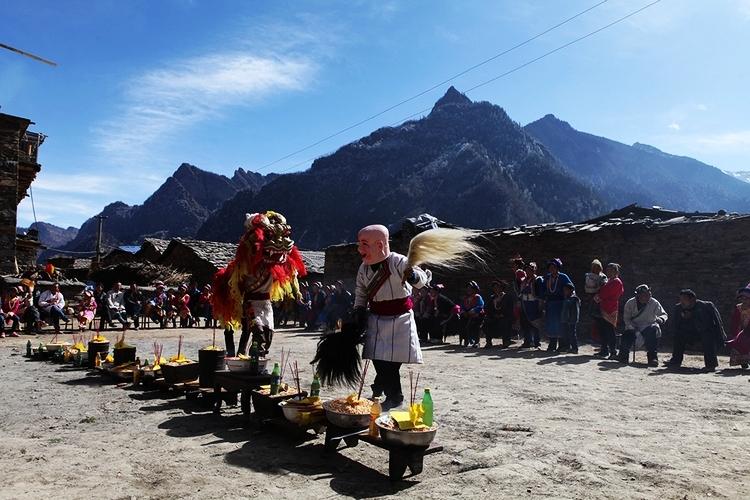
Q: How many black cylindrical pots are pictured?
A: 3